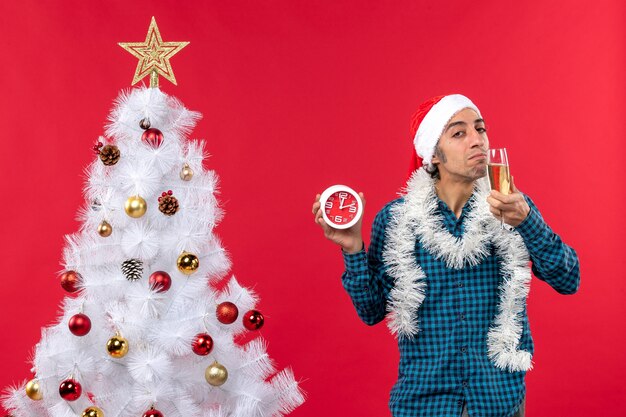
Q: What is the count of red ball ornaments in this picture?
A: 9